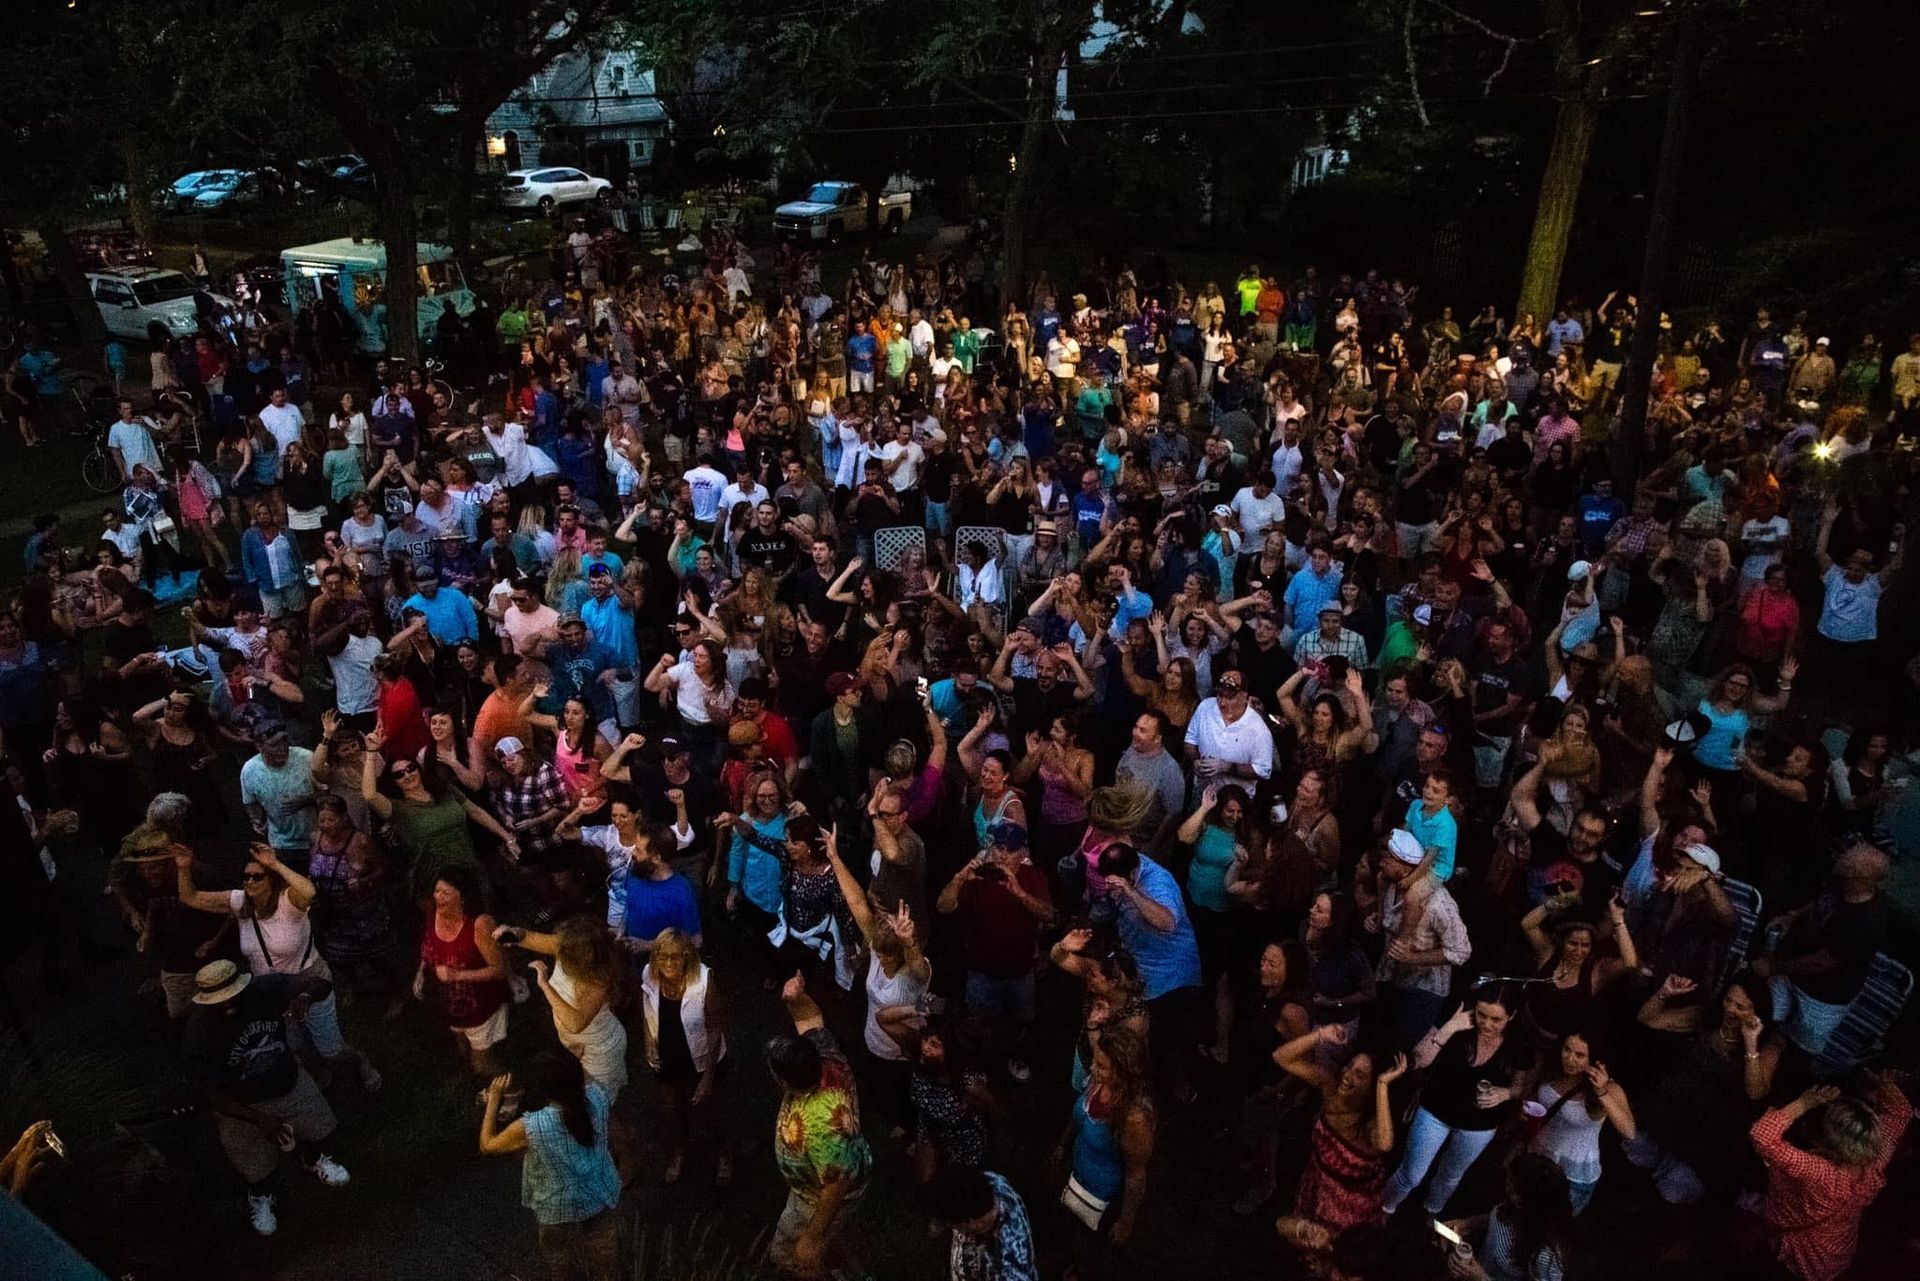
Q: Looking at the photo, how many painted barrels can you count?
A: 0